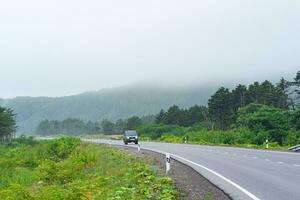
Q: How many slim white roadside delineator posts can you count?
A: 4